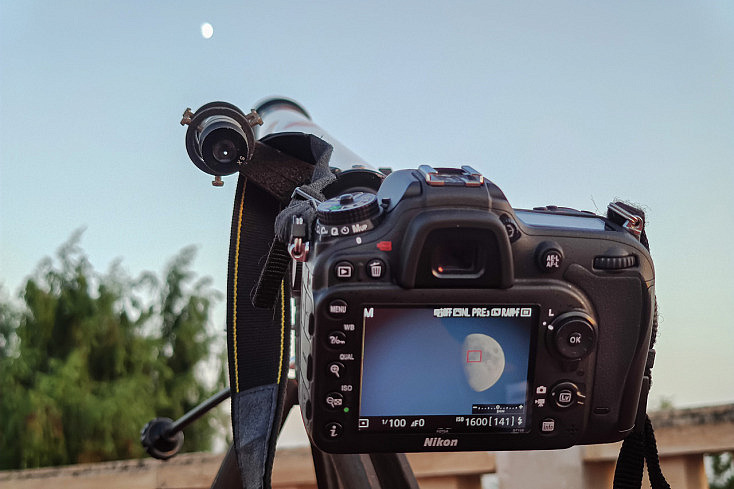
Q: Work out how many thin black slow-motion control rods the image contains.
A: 1